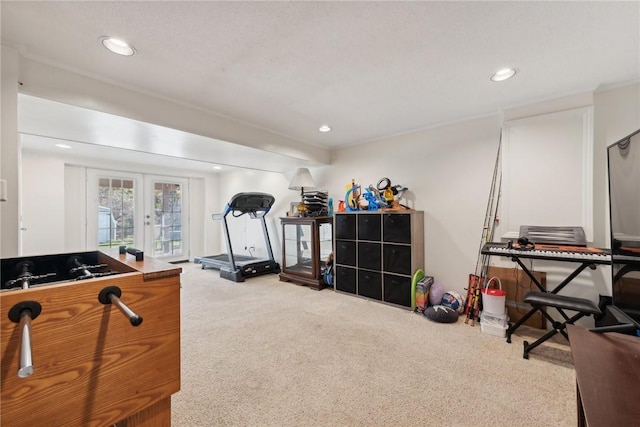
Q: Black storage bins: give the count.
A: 9